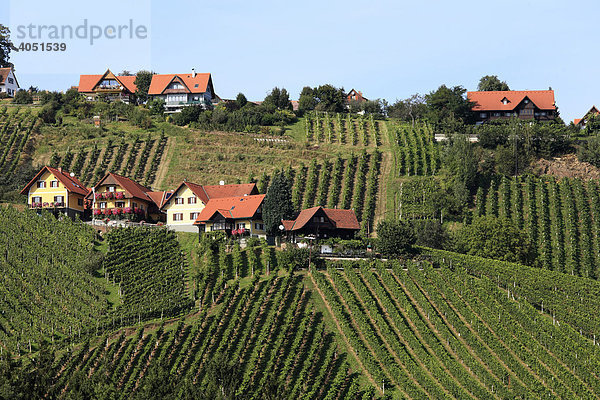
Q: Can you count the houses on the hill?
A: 11